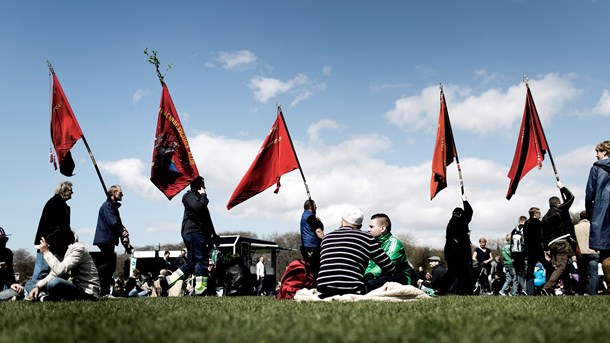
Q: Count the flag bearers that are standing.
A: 5